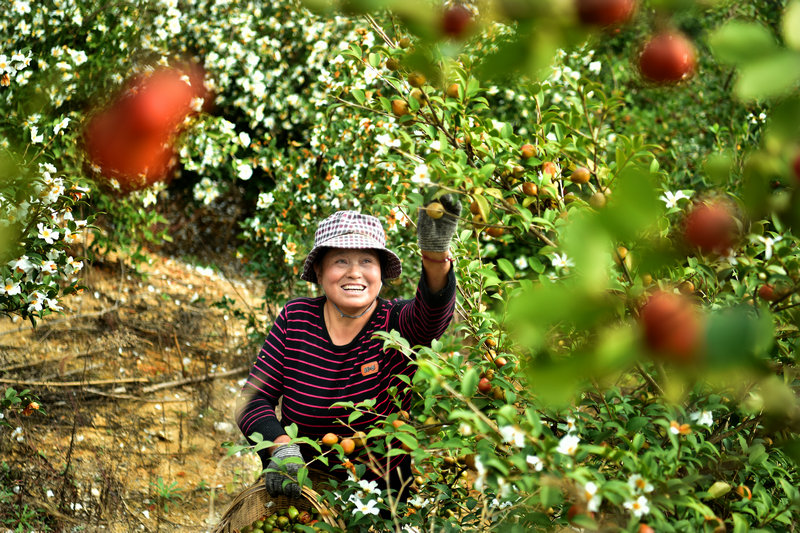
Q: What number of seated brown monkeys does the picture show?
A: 0